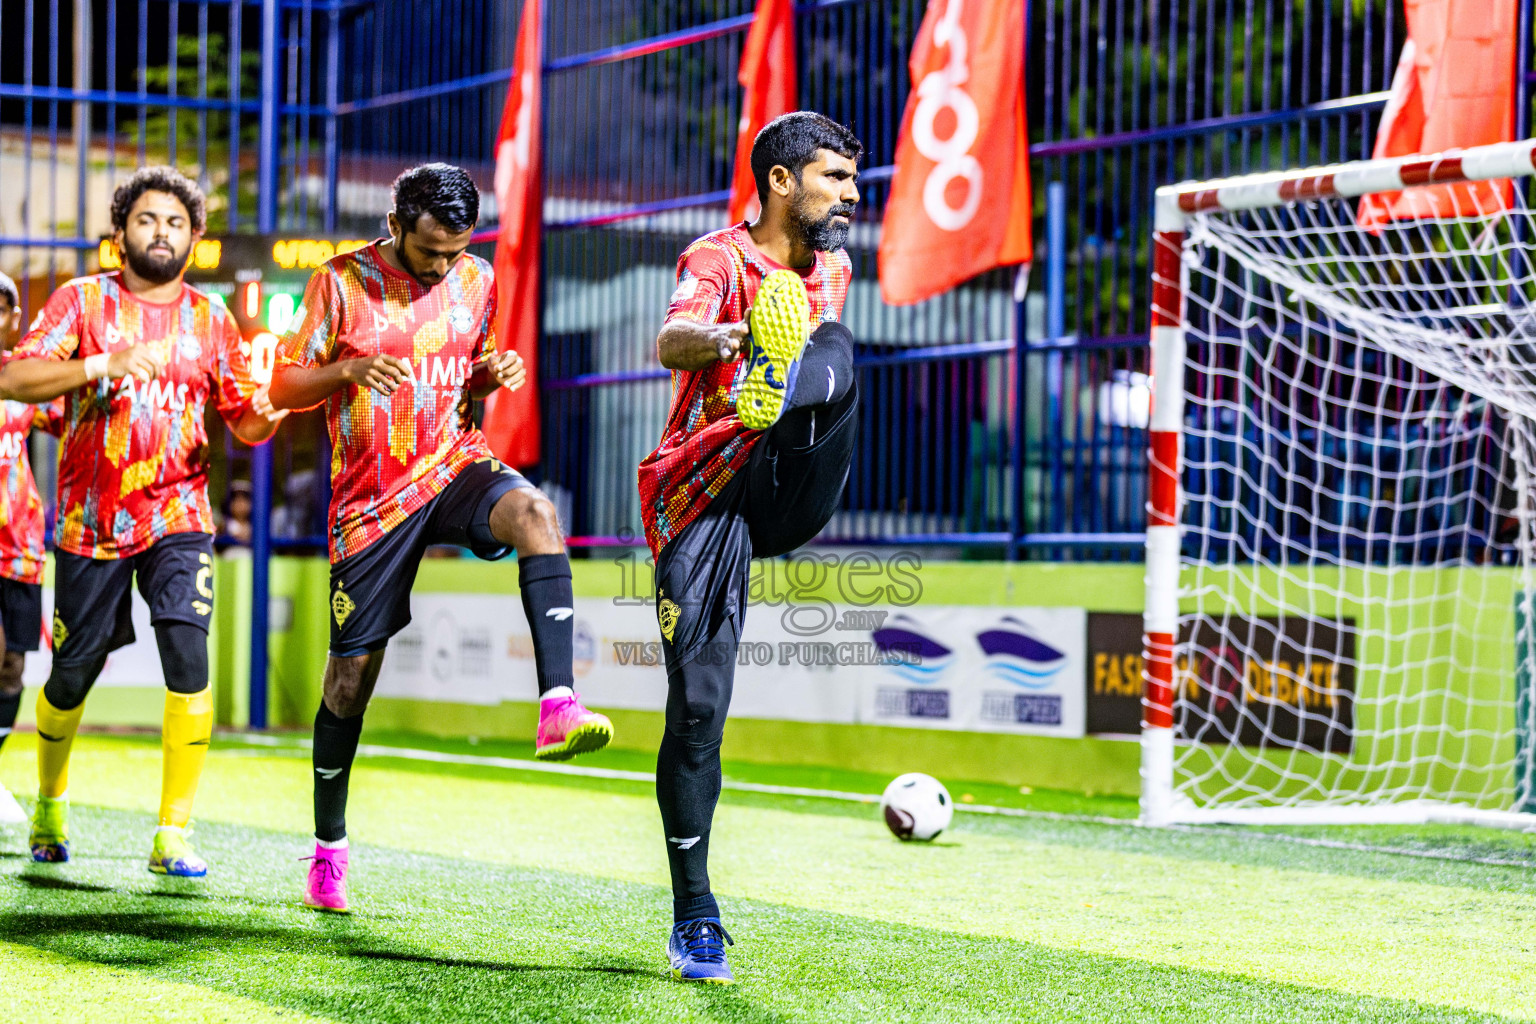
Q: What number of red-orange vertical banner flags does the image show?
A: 4